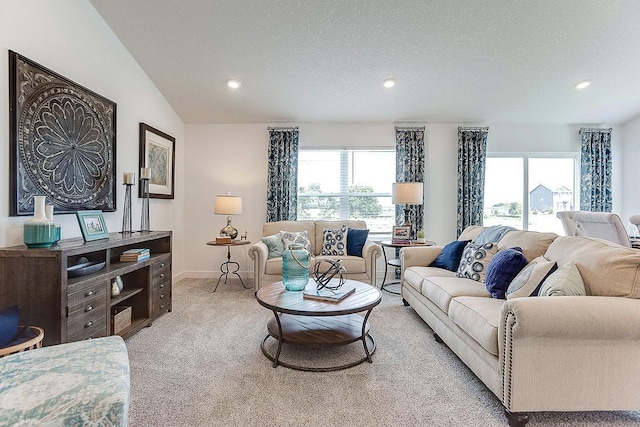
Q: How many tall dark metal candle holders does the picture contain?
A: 2